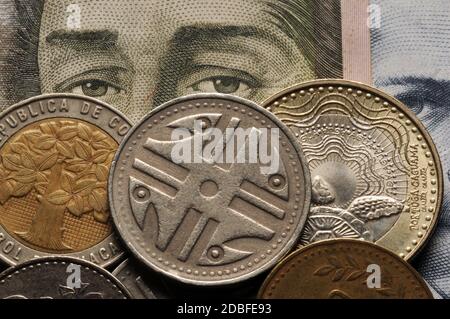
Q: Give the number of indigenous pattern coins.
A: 1